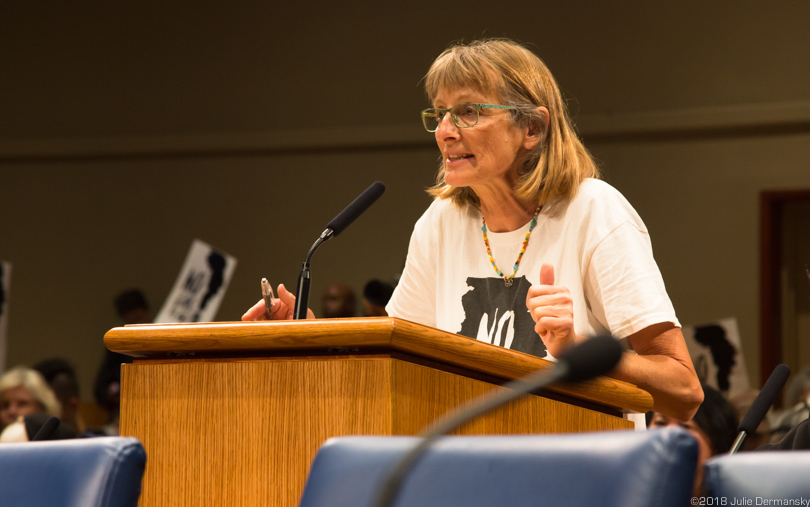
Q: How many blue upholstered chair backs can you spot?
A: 3